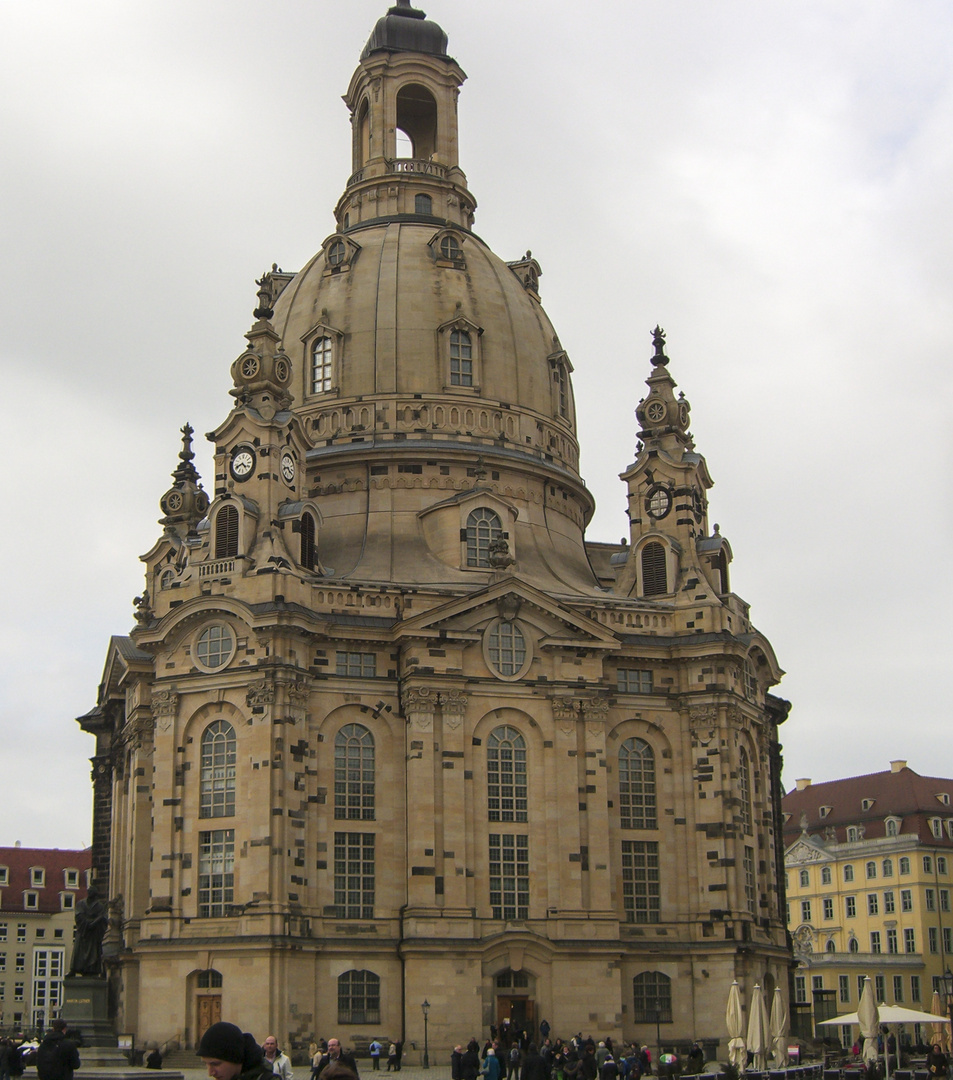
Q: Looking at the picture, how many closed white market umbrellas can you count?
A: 4